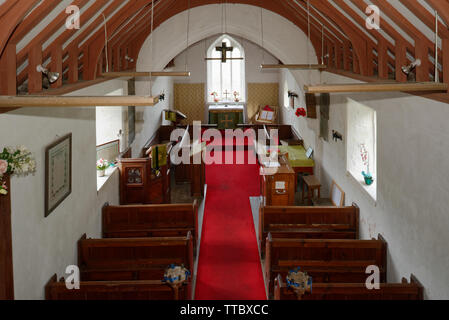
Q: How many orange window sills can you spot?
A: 0